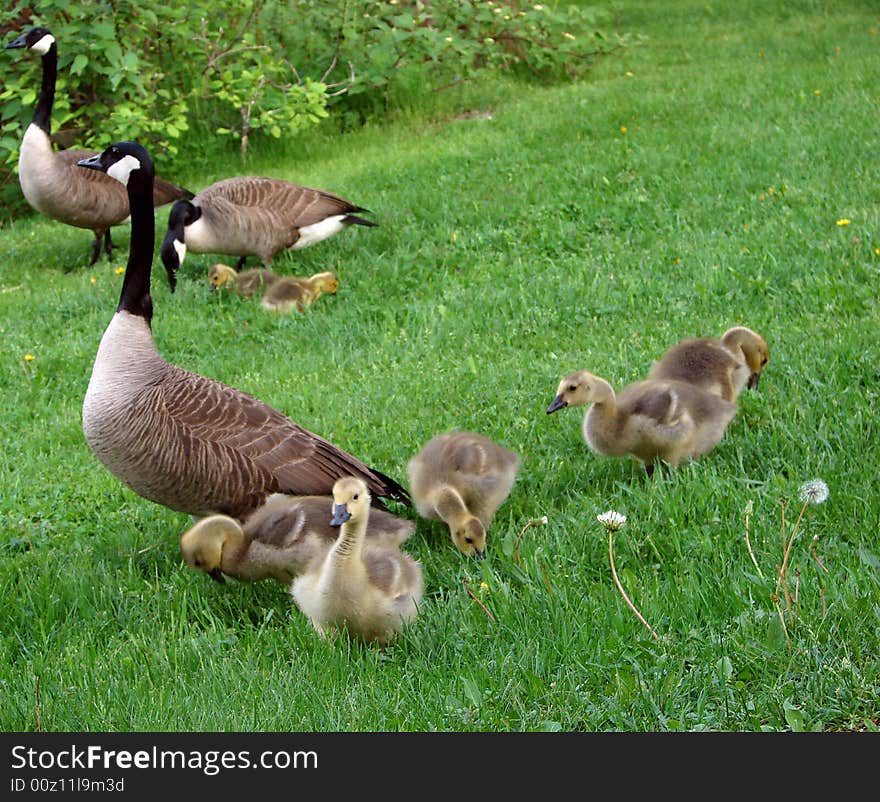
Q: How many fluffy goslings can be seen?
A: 7